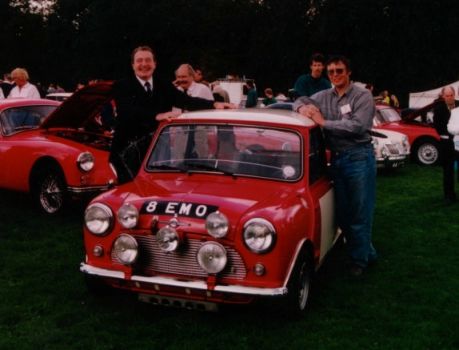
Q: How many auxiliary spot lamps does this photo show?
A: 5